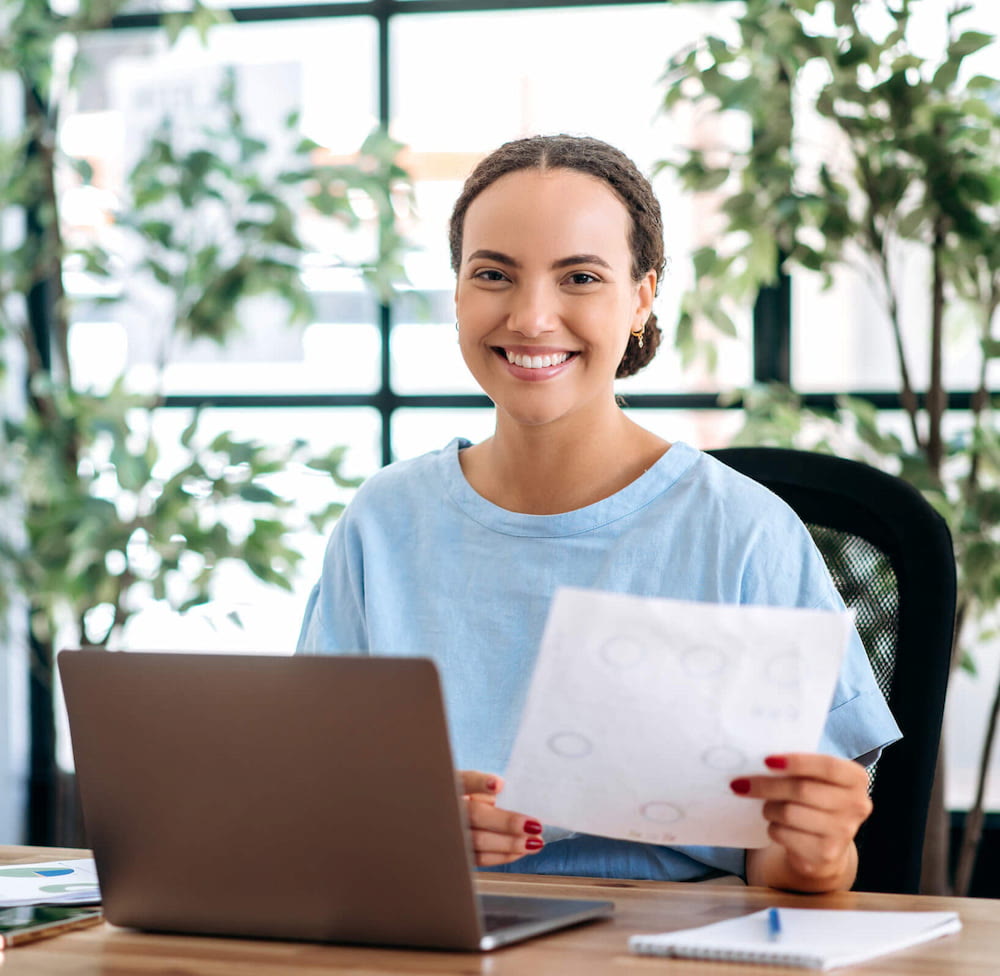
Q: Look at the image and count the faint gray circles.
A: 6